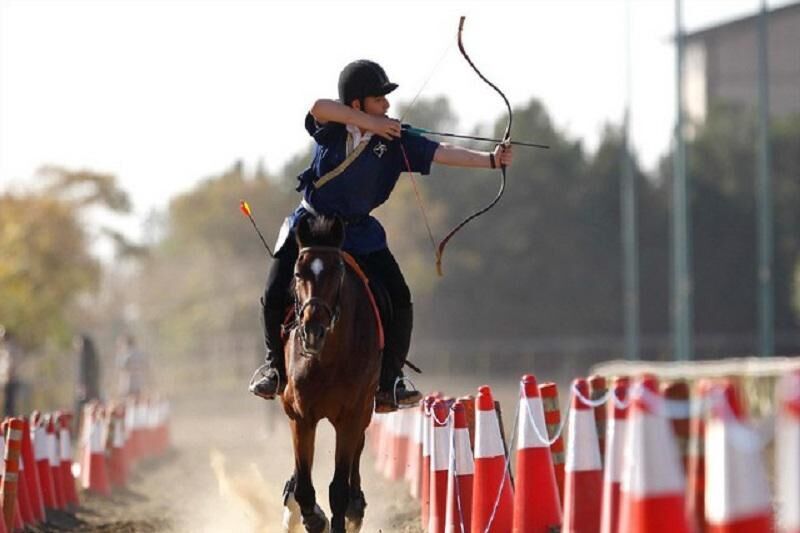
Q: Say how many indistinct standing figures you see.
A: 3